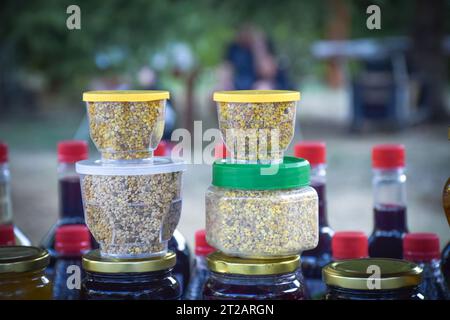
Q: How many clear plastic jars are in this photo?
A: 4